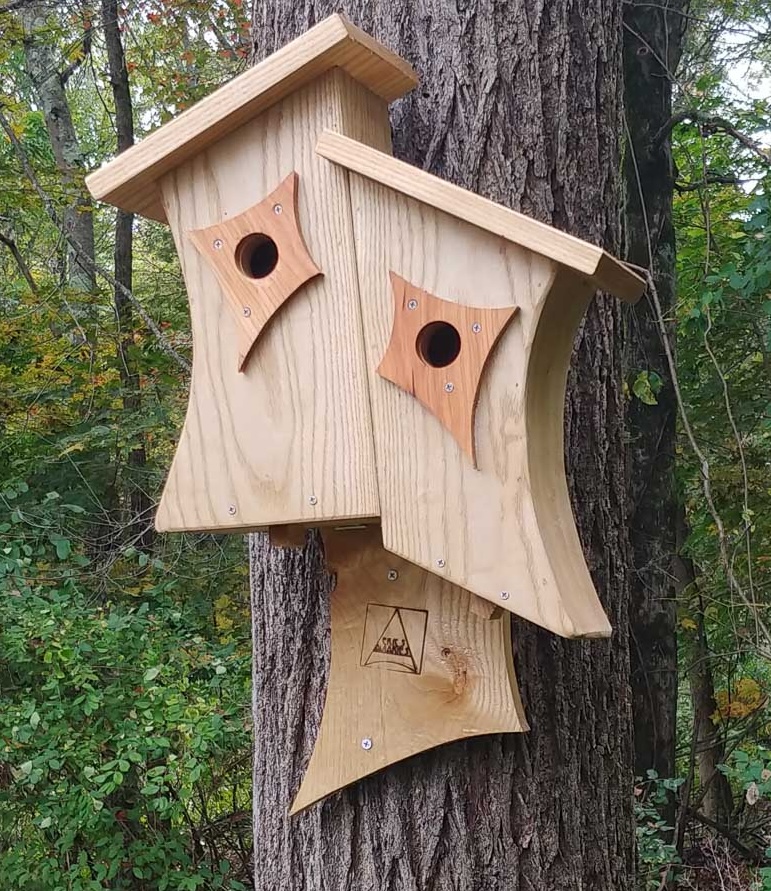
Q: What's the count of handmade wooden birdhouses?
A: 2